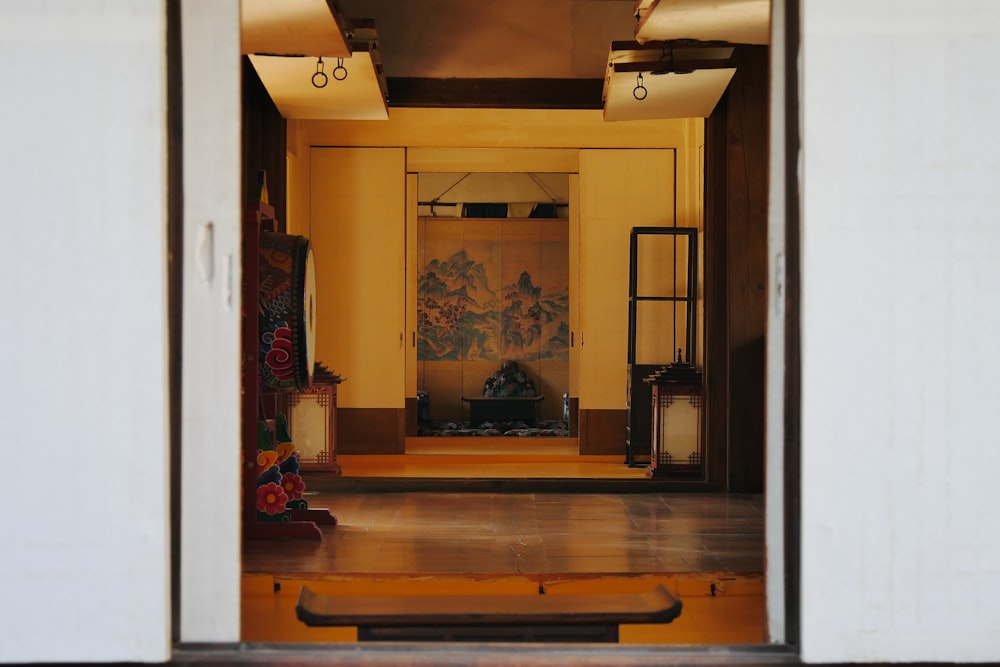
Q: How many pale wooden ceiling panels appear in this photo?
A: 4